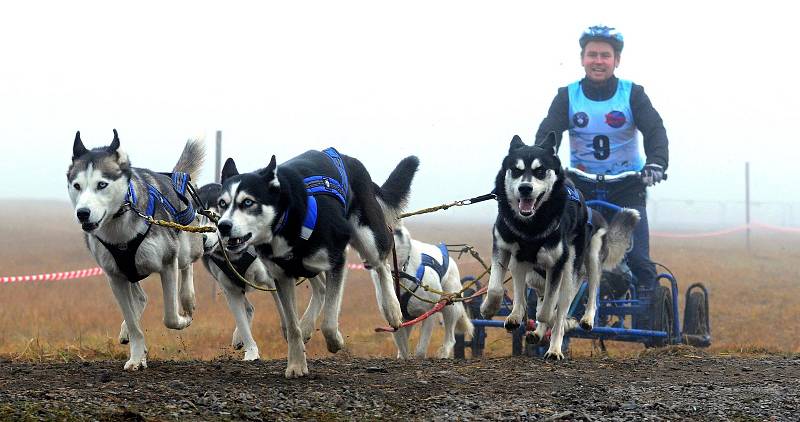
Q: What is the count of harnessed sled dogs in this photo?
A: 5